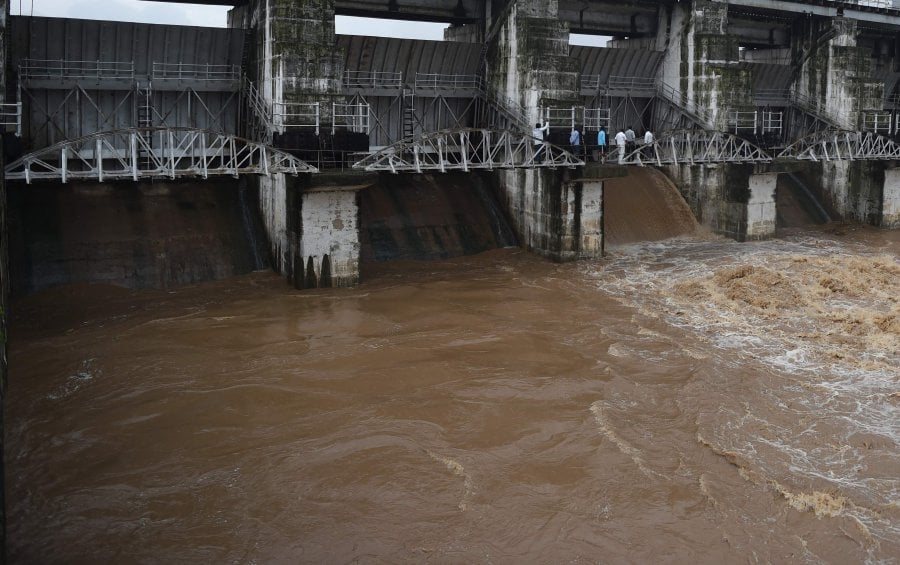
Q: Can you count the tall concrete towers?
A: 4